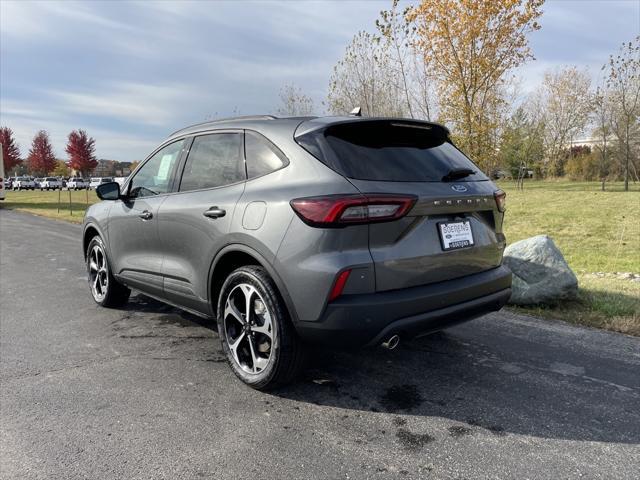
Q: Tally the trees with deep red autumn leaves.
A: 3